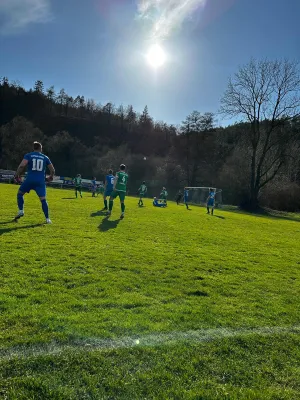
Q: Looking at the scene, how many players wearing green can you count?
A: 4